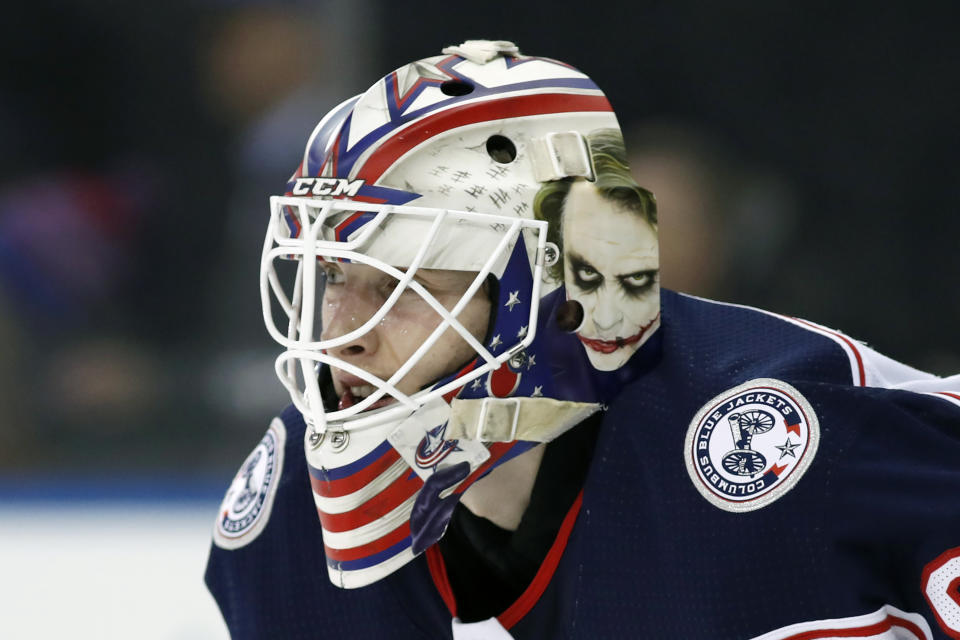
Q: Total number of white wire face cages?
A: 1